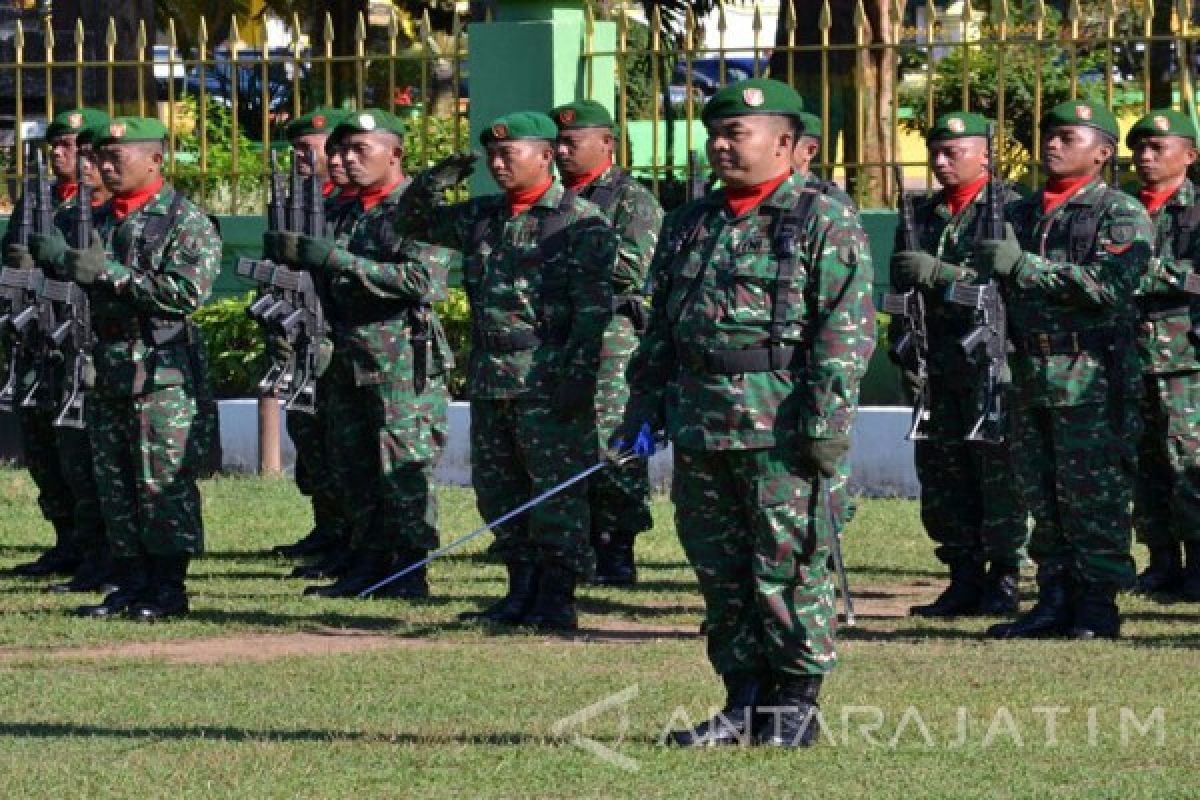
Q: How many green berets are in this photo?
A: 13